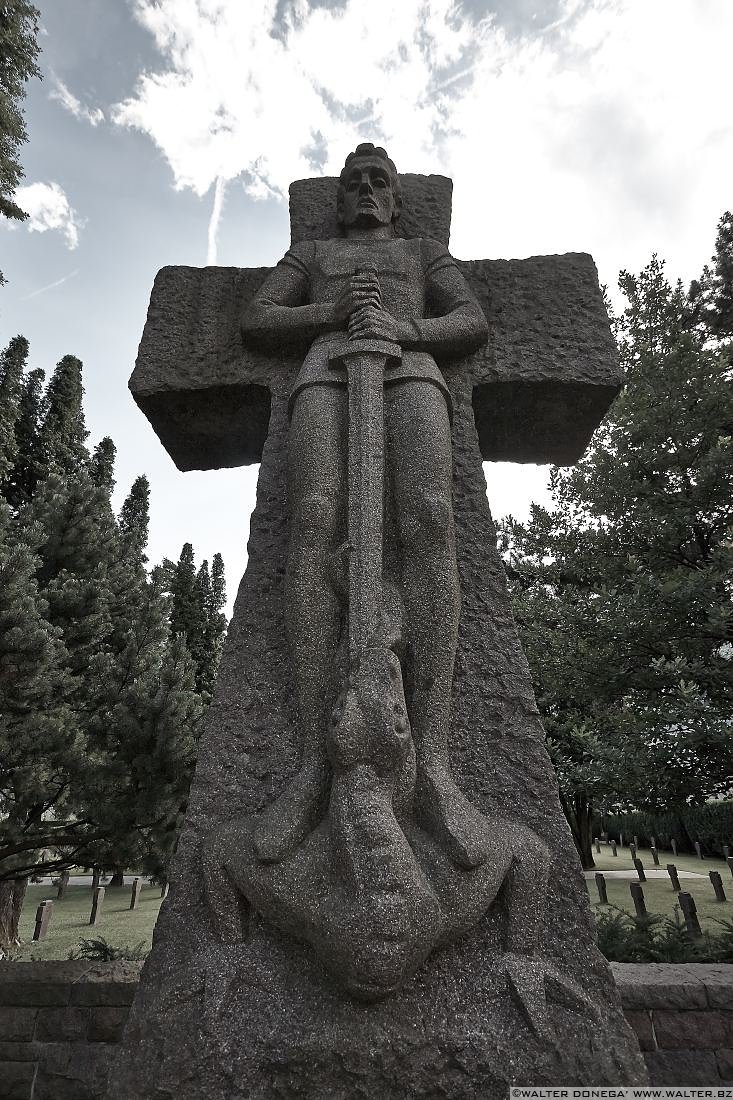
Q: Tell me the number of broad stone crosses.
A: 1